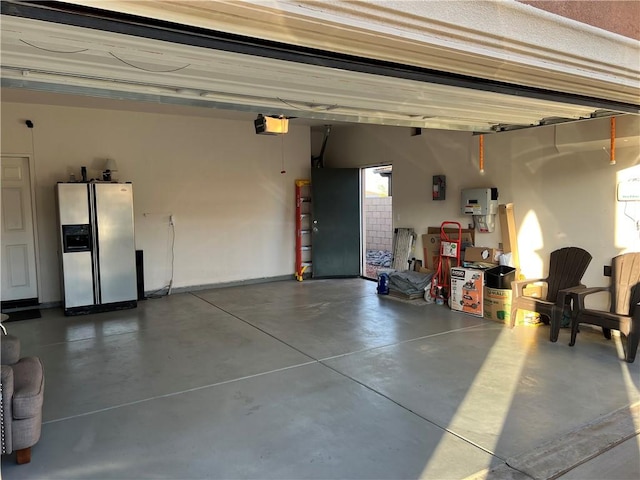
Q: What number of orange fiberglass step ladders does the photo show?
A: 1